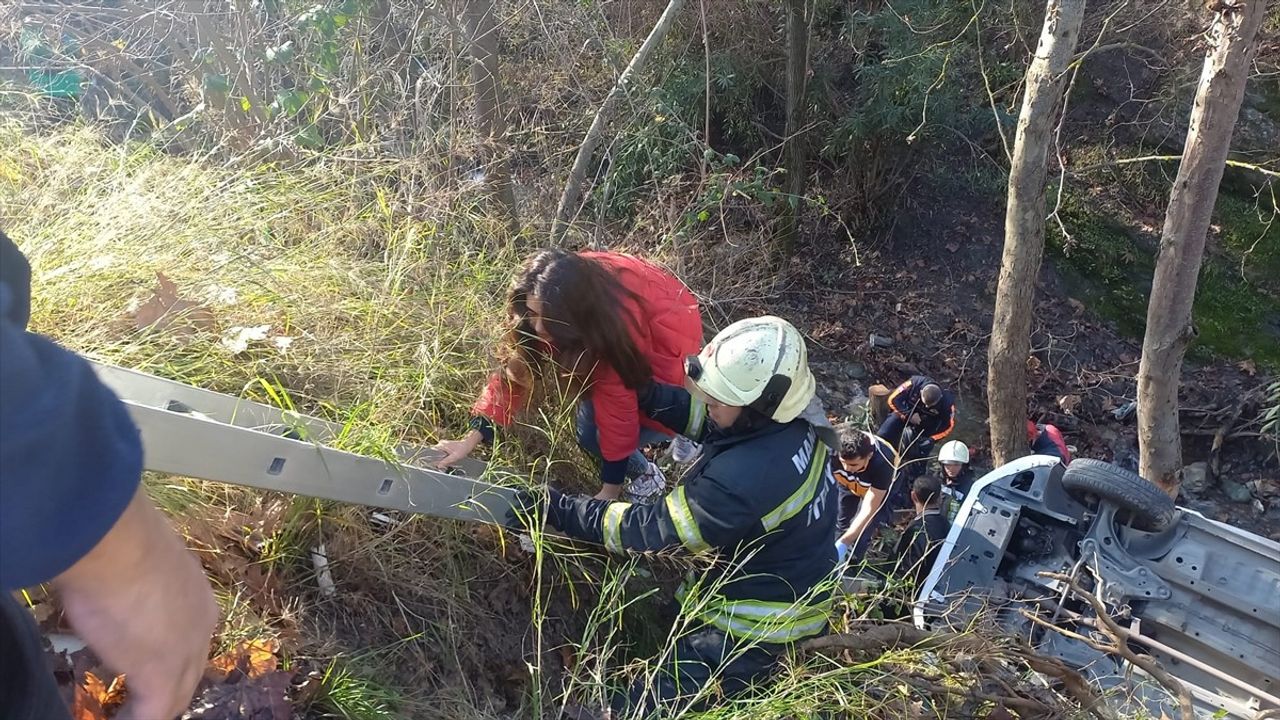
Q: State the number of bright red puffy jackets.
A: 1